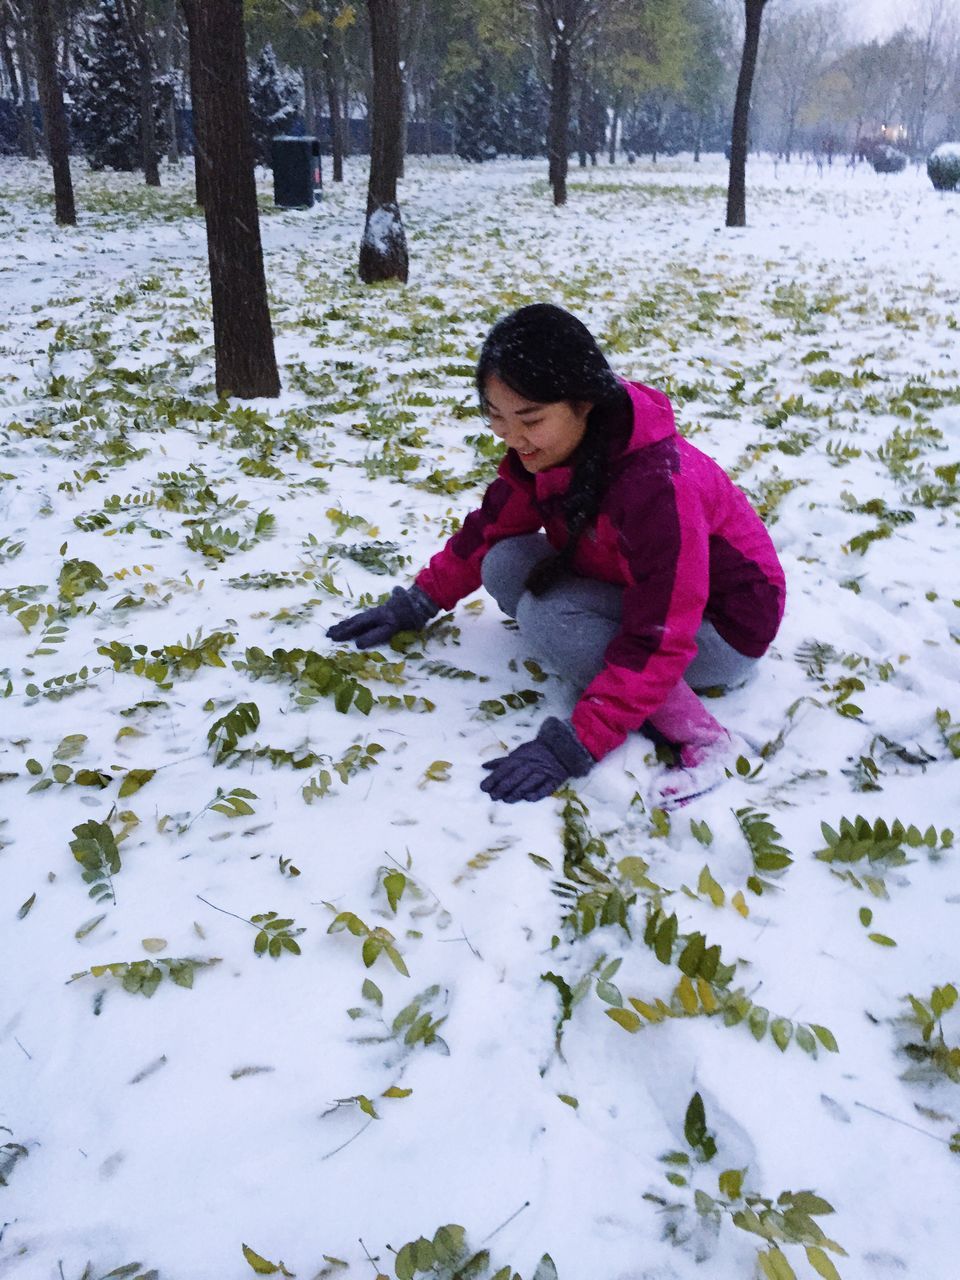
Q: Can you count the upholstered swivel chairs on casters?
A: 0